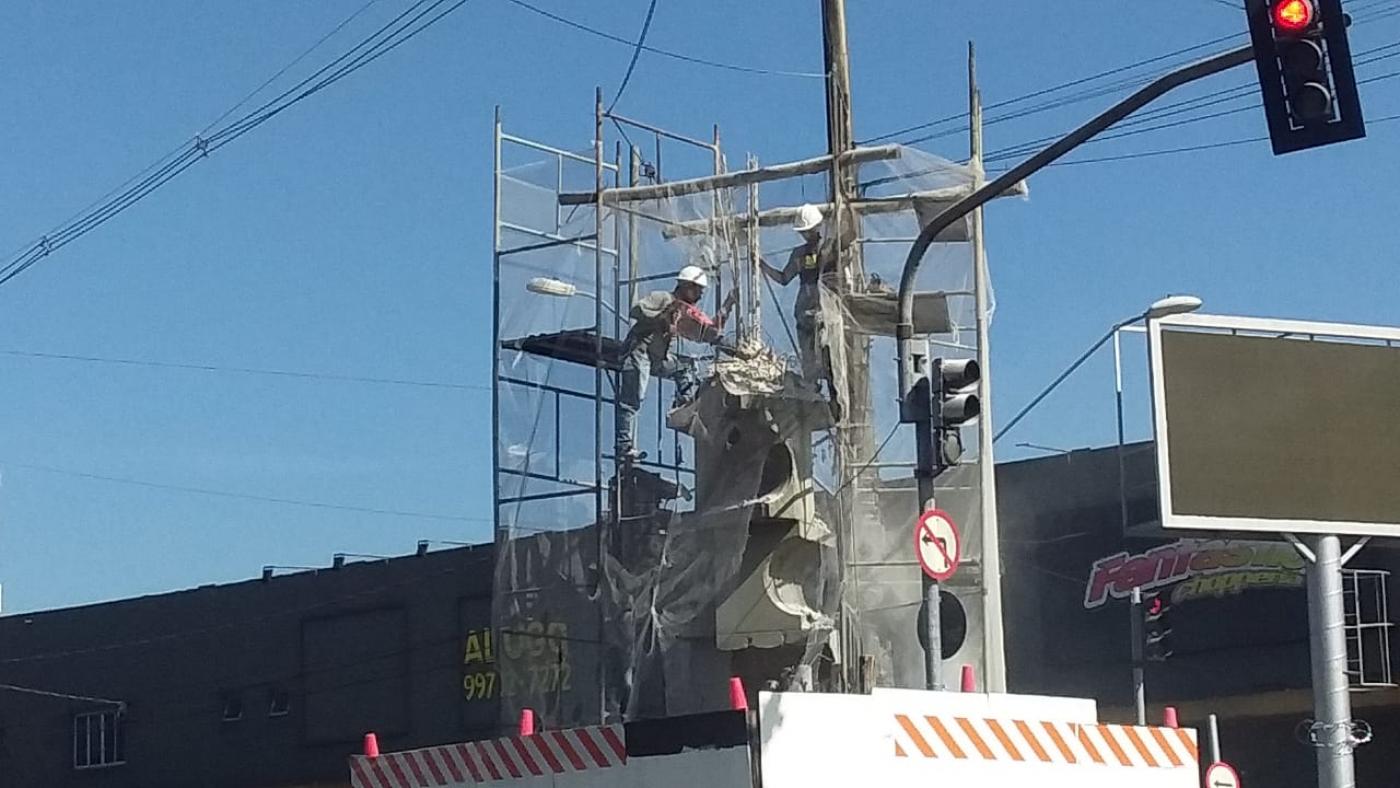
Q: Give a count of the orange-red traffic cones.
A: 5